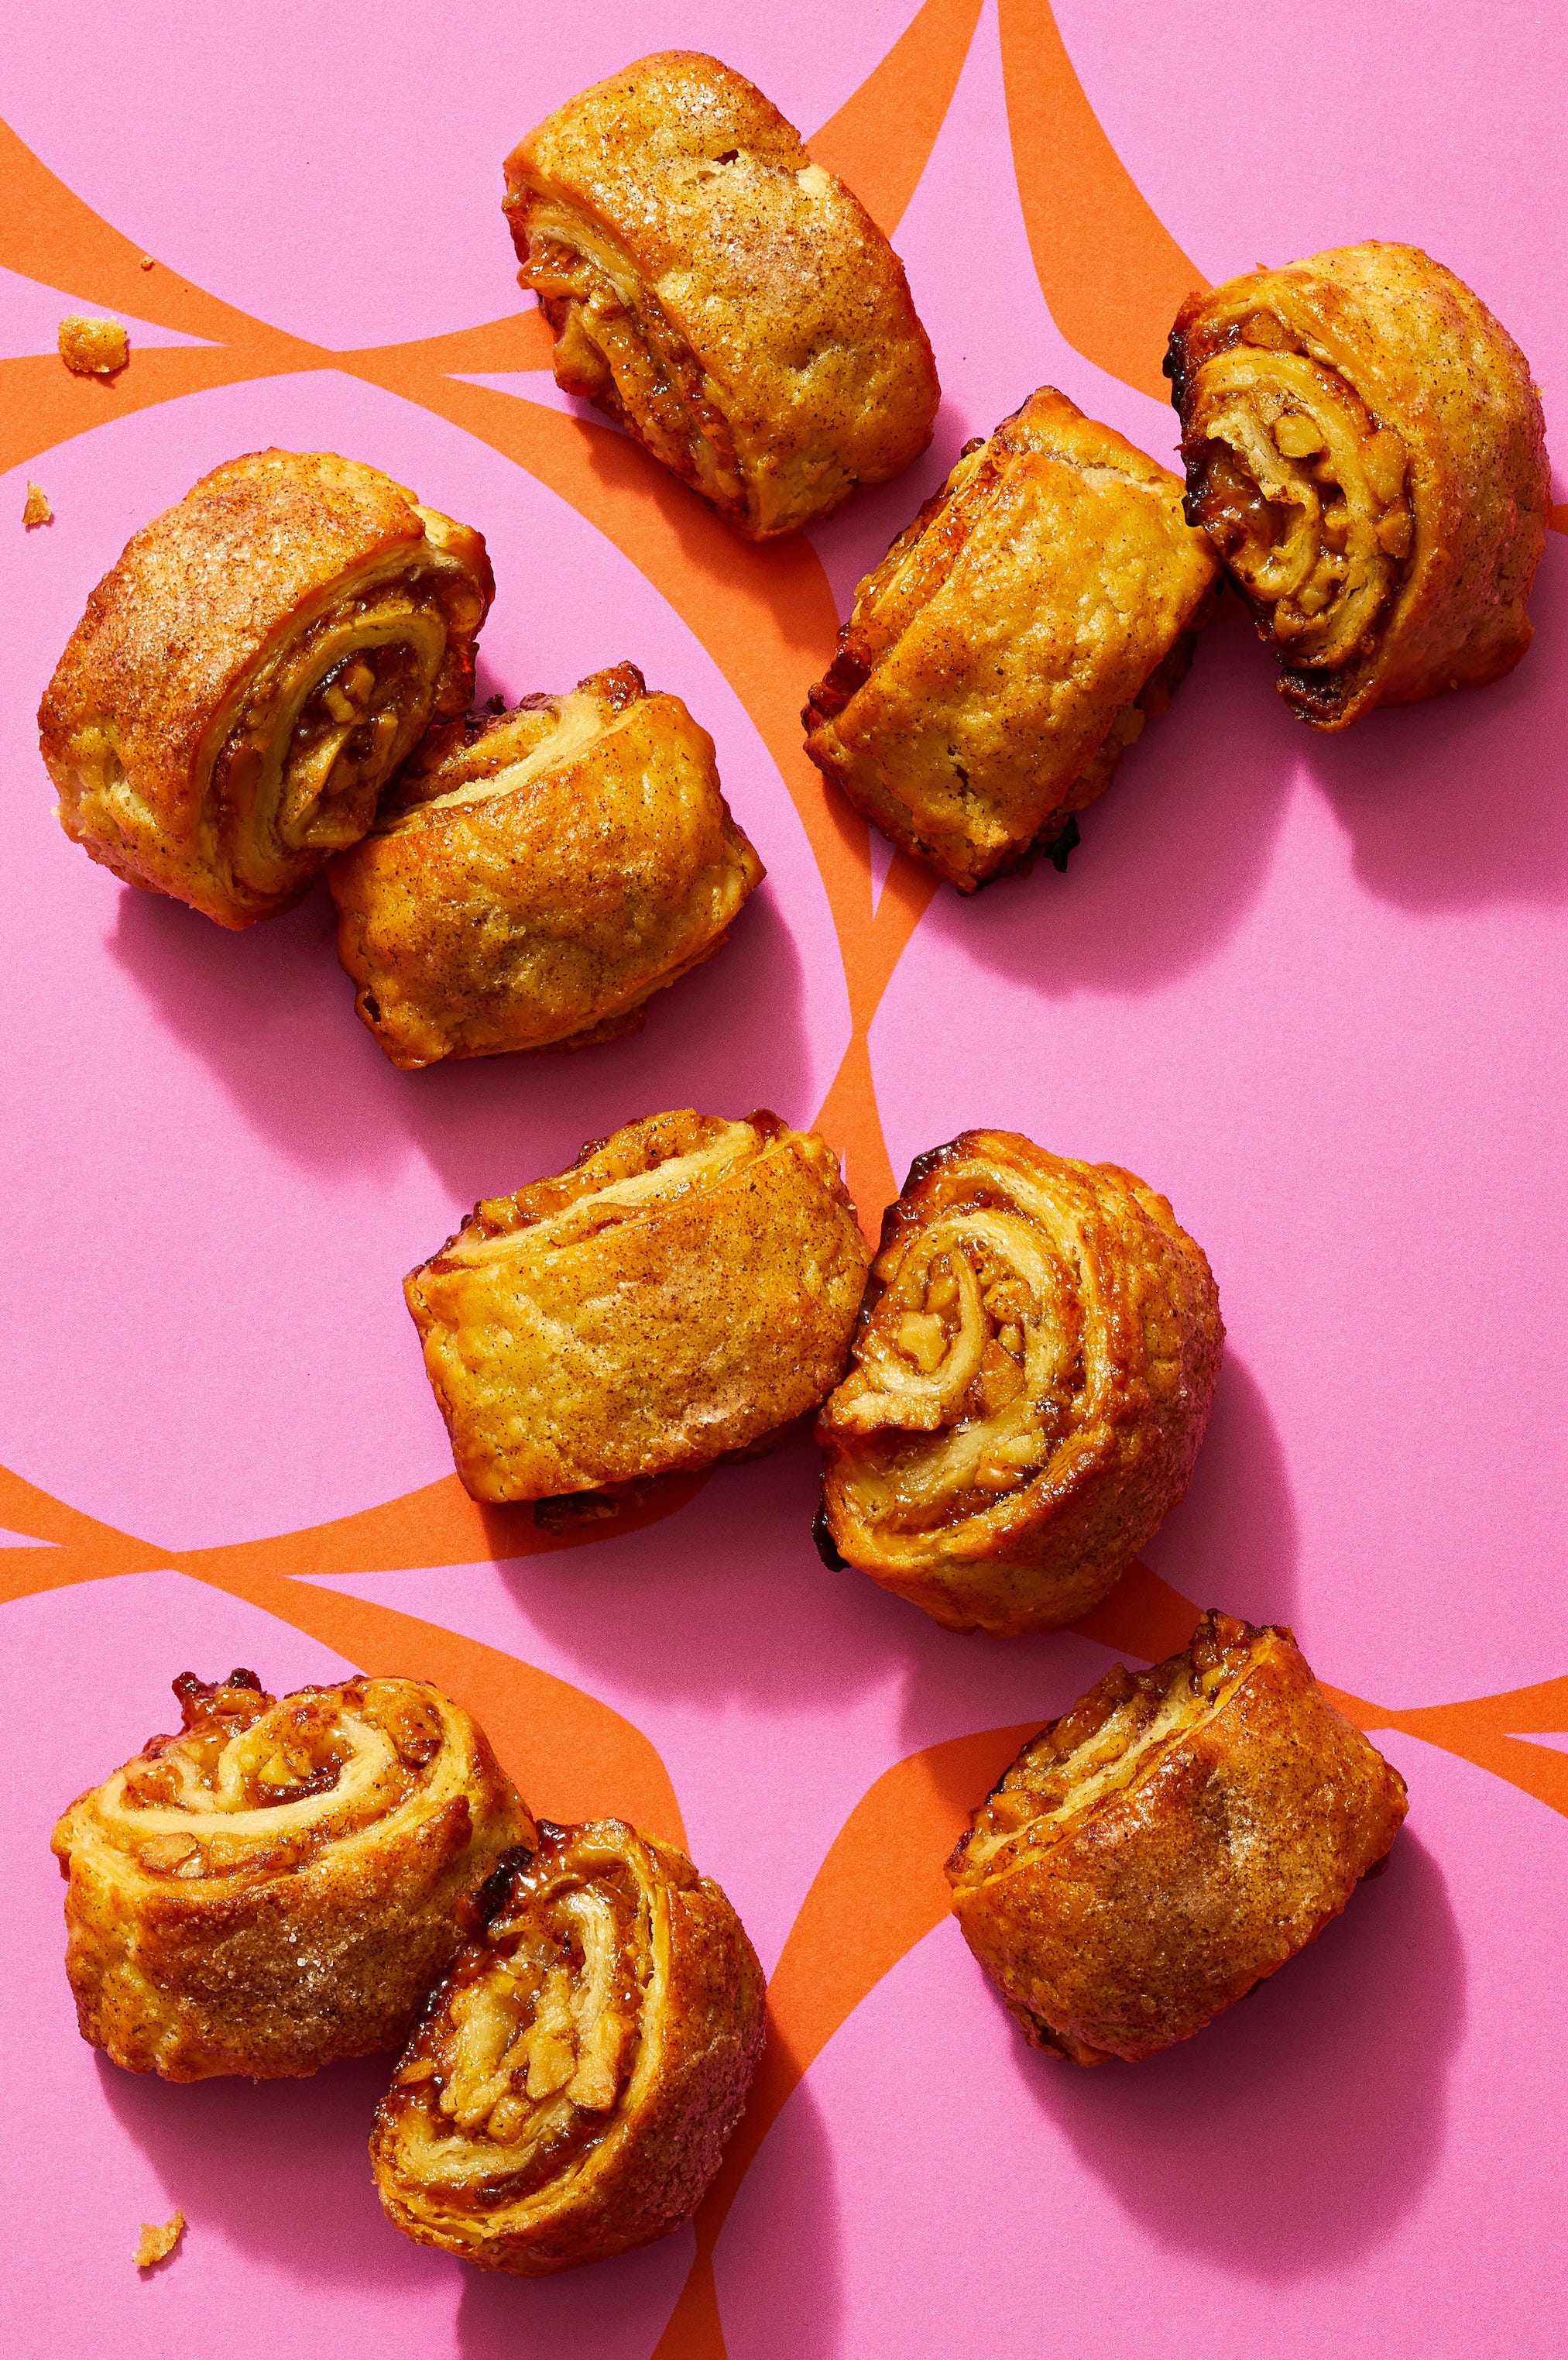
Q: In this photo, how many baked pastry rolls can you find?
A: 10